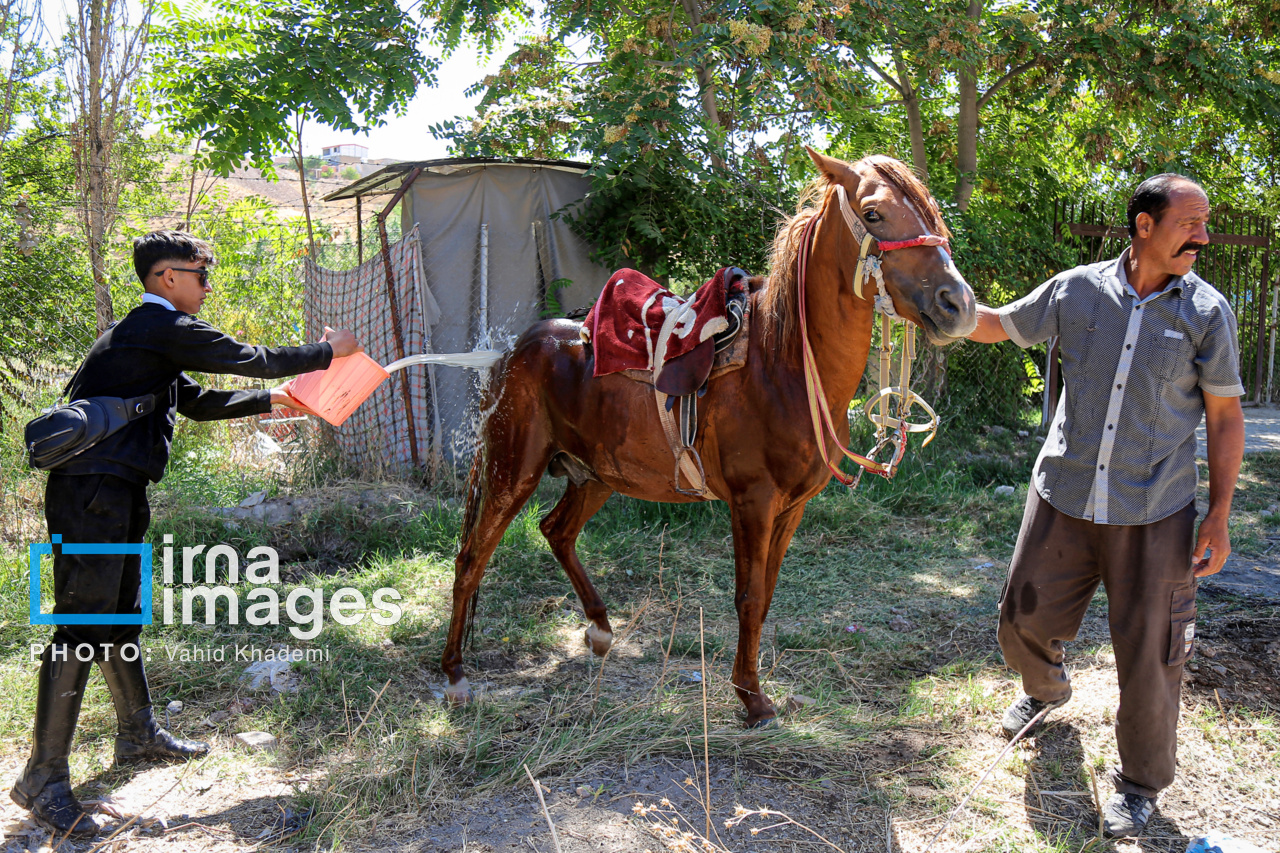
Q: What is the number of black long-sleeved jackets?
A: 1